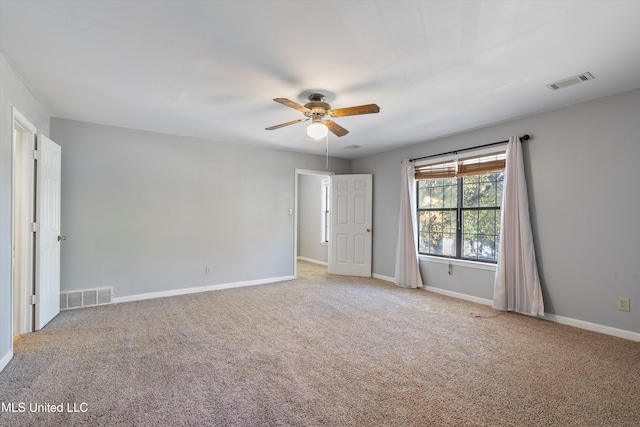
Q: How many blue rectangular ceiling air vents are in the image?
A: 0